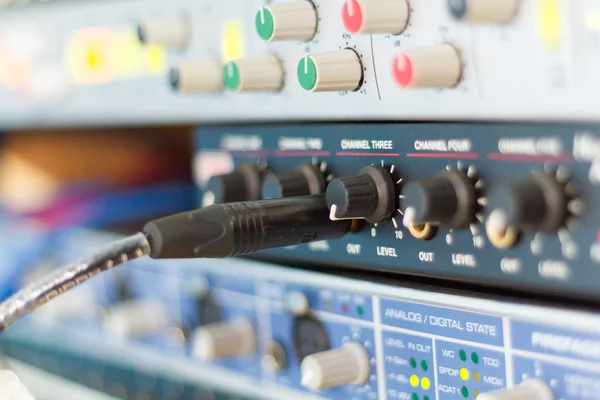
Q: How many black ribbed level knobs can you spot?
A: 5